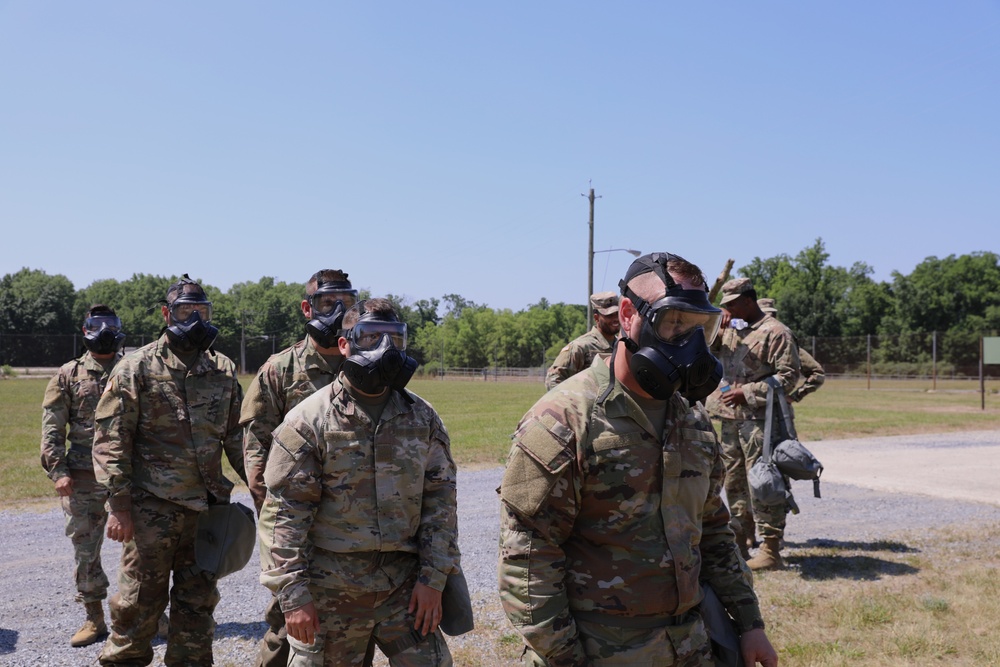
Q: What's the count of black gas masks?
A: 5